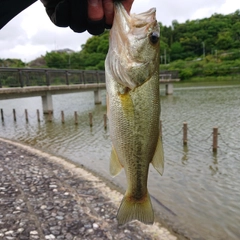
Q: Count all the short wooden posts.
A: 11